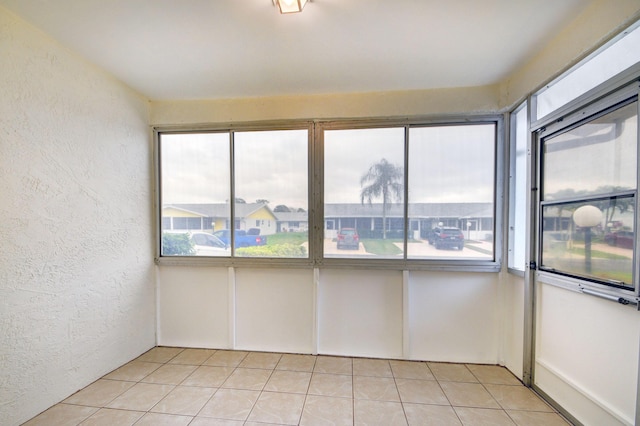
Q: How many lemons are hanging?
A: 0